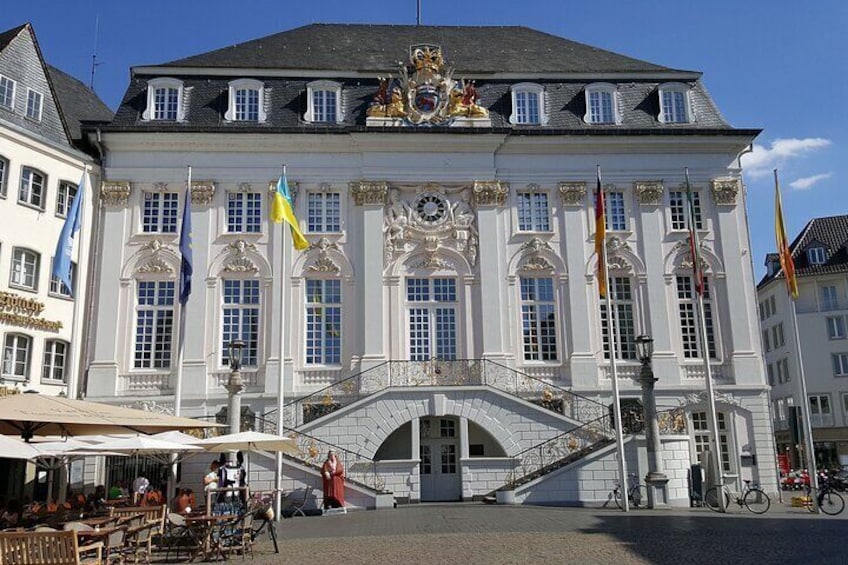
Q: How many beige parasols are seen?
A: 1